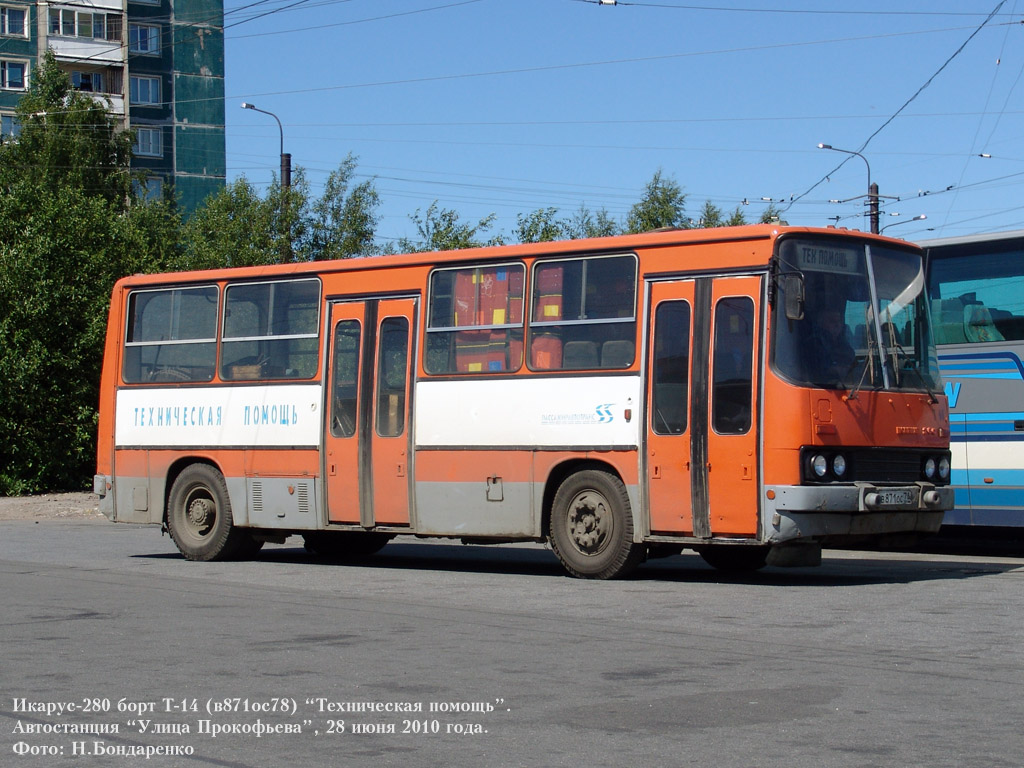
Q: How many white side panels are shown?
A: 2